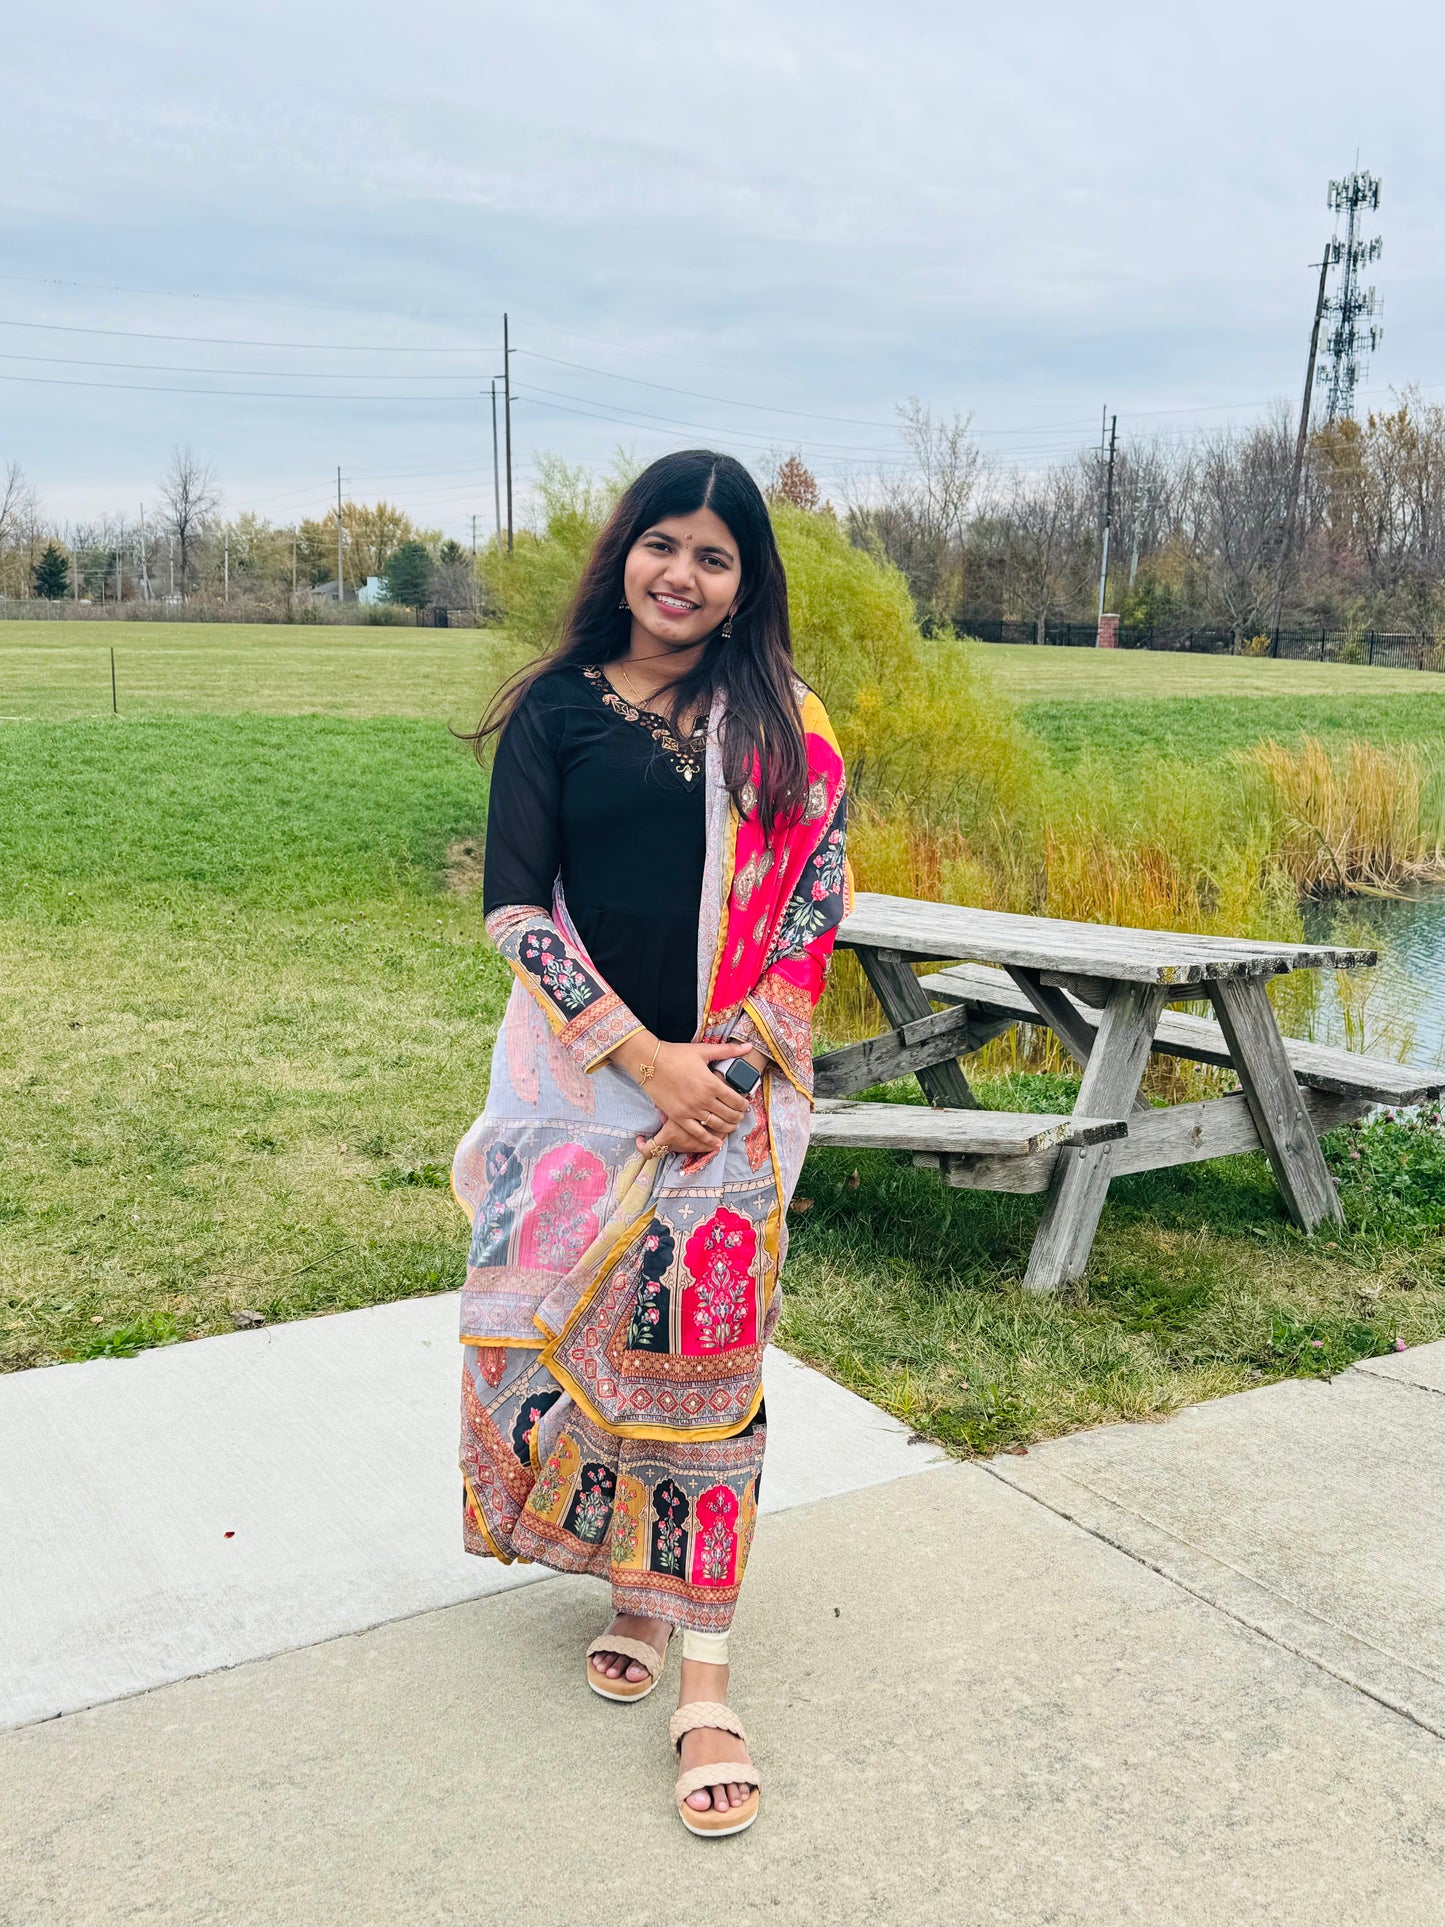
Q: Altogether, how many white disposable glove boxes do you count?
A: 0